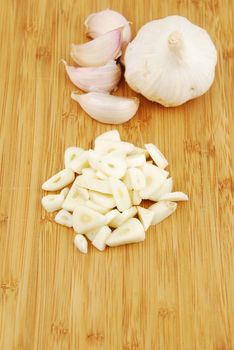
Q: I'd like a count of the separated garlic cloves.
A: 4